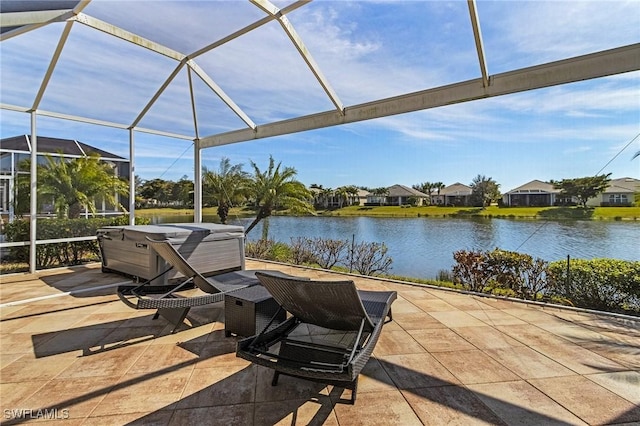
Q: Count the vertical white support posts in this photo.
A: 3